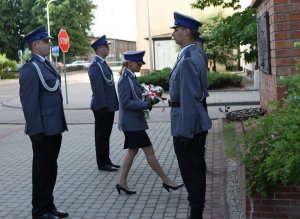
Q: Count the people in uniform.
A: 5